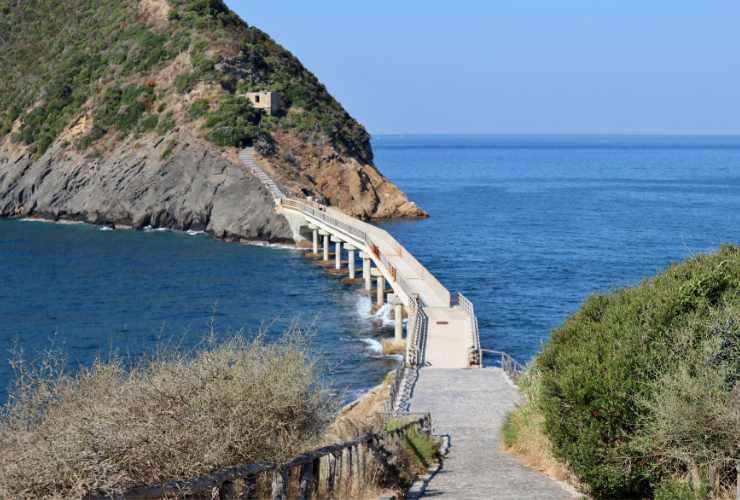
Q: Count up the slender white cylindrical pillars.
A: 7